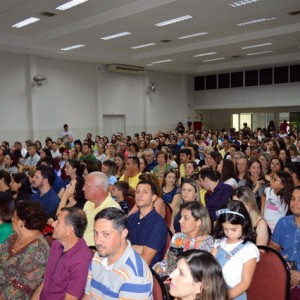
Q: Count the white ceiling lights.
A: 14